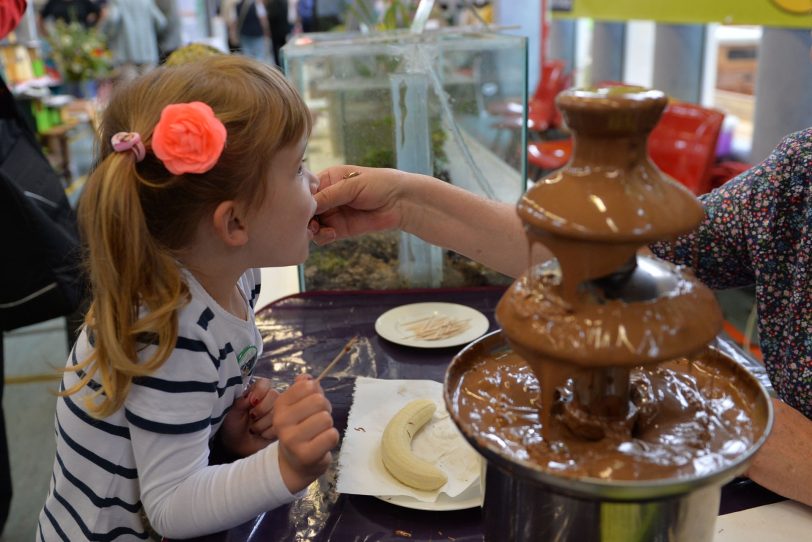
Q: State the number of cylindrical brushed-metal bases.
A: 1